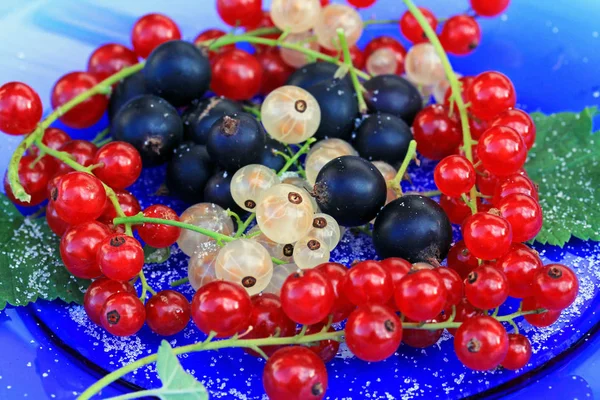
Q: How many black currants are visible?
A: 14